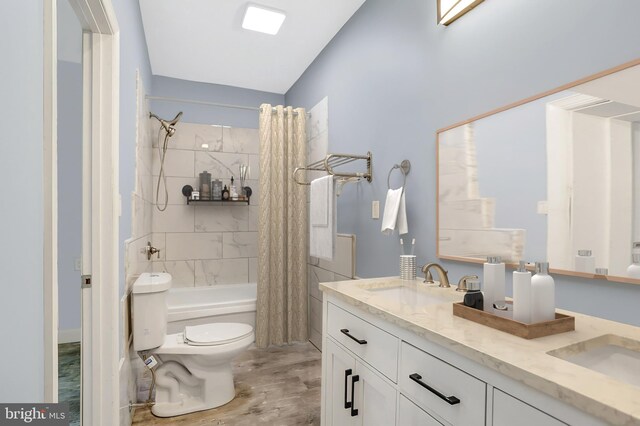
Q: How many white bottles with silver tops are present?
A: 3